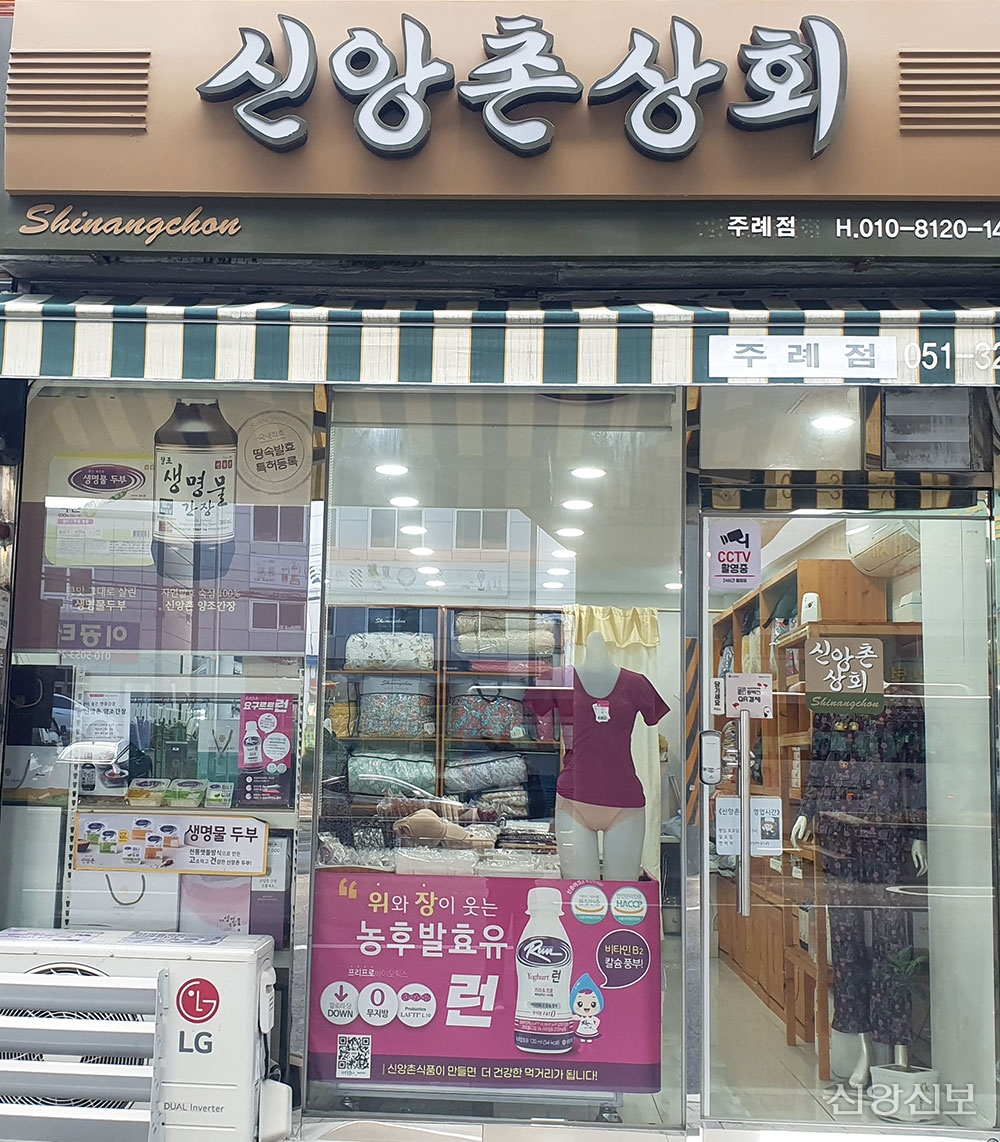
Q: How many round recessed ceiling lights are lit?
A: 14